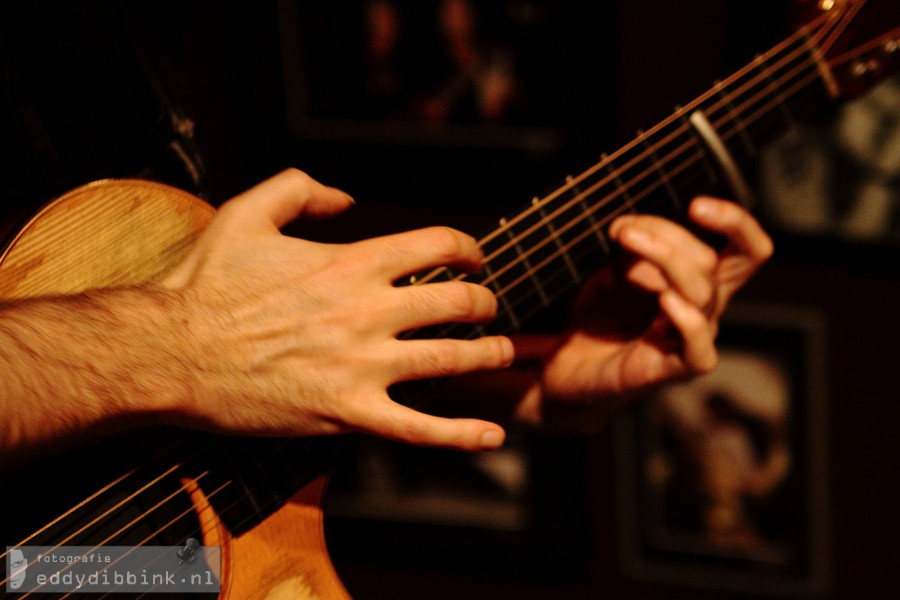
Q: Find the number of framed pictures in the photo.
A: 4